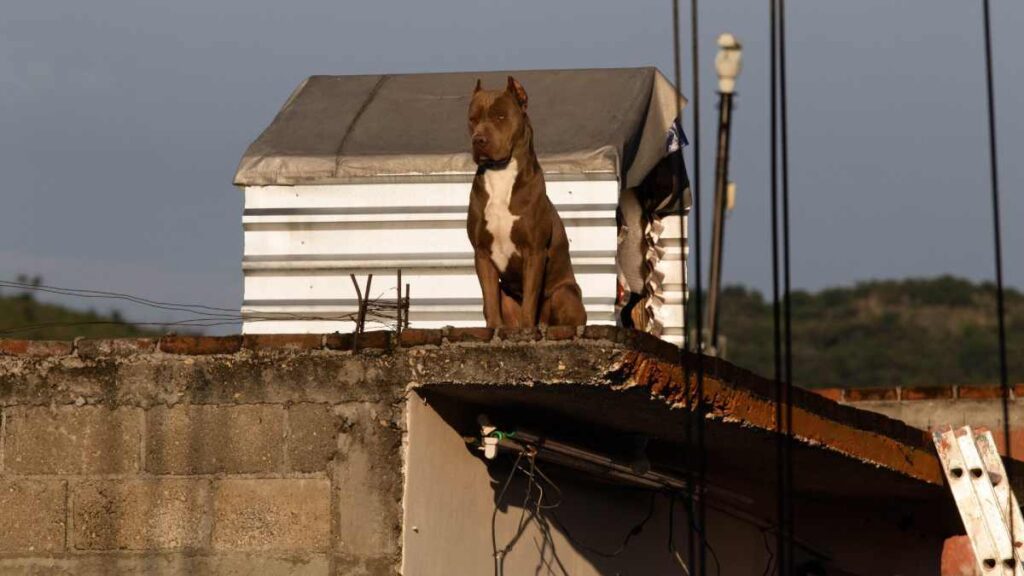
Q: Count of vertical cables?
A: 5